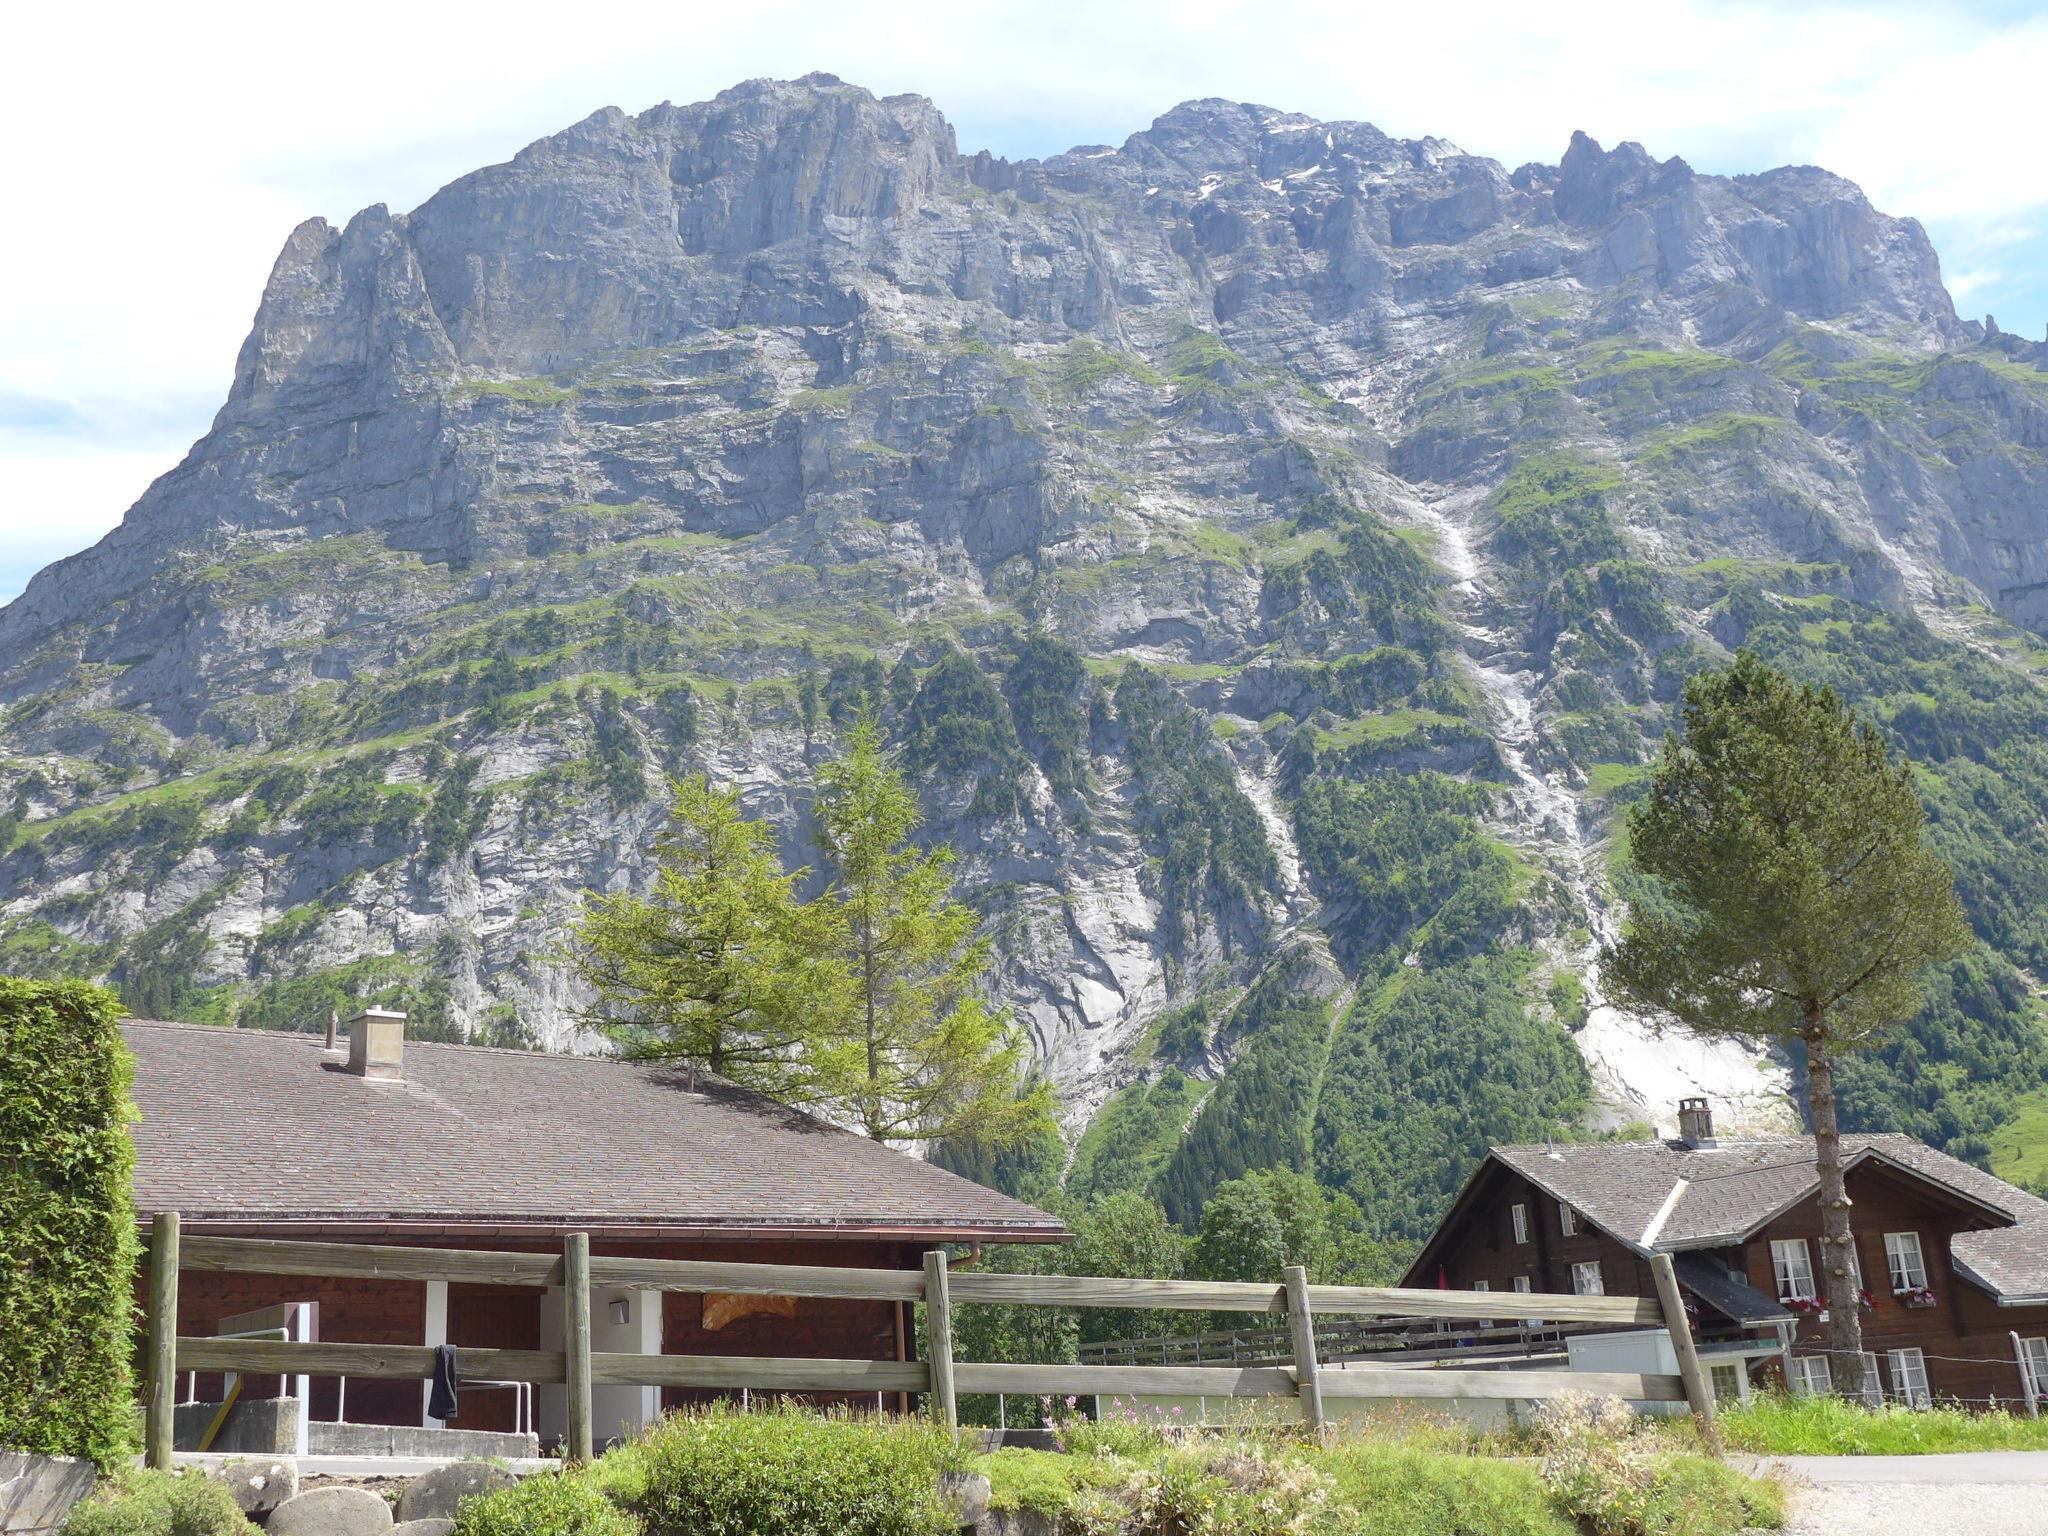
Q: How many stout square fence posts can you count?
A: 5